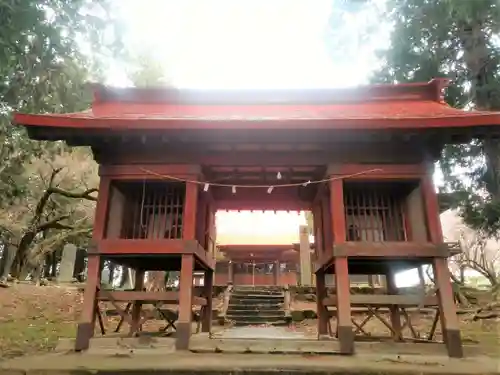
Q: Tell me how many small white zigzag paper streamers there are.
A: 4